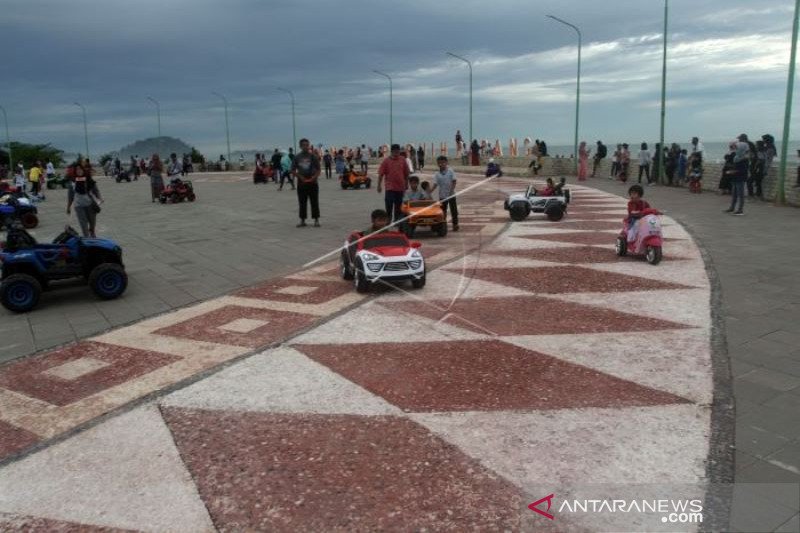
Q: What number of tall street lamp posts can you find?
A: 10